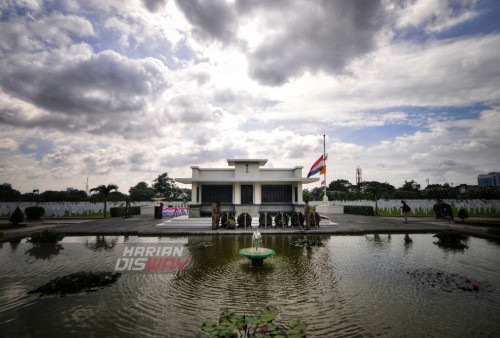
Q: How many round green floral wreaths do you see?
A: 6